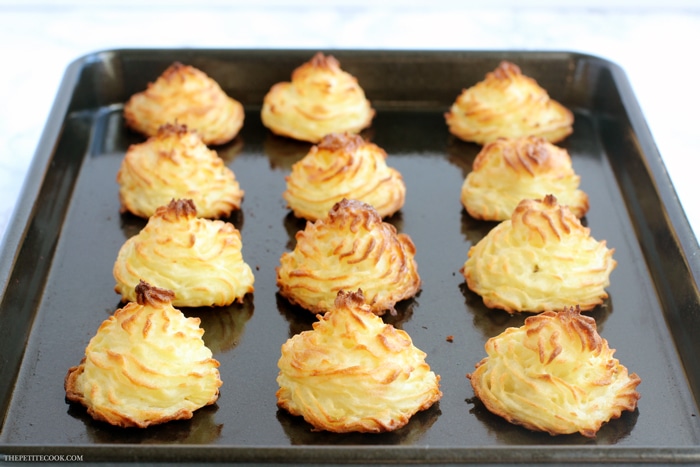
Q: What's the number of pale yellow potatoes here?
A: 12